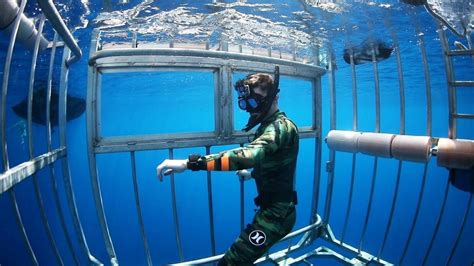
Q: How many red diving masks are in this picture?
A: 0